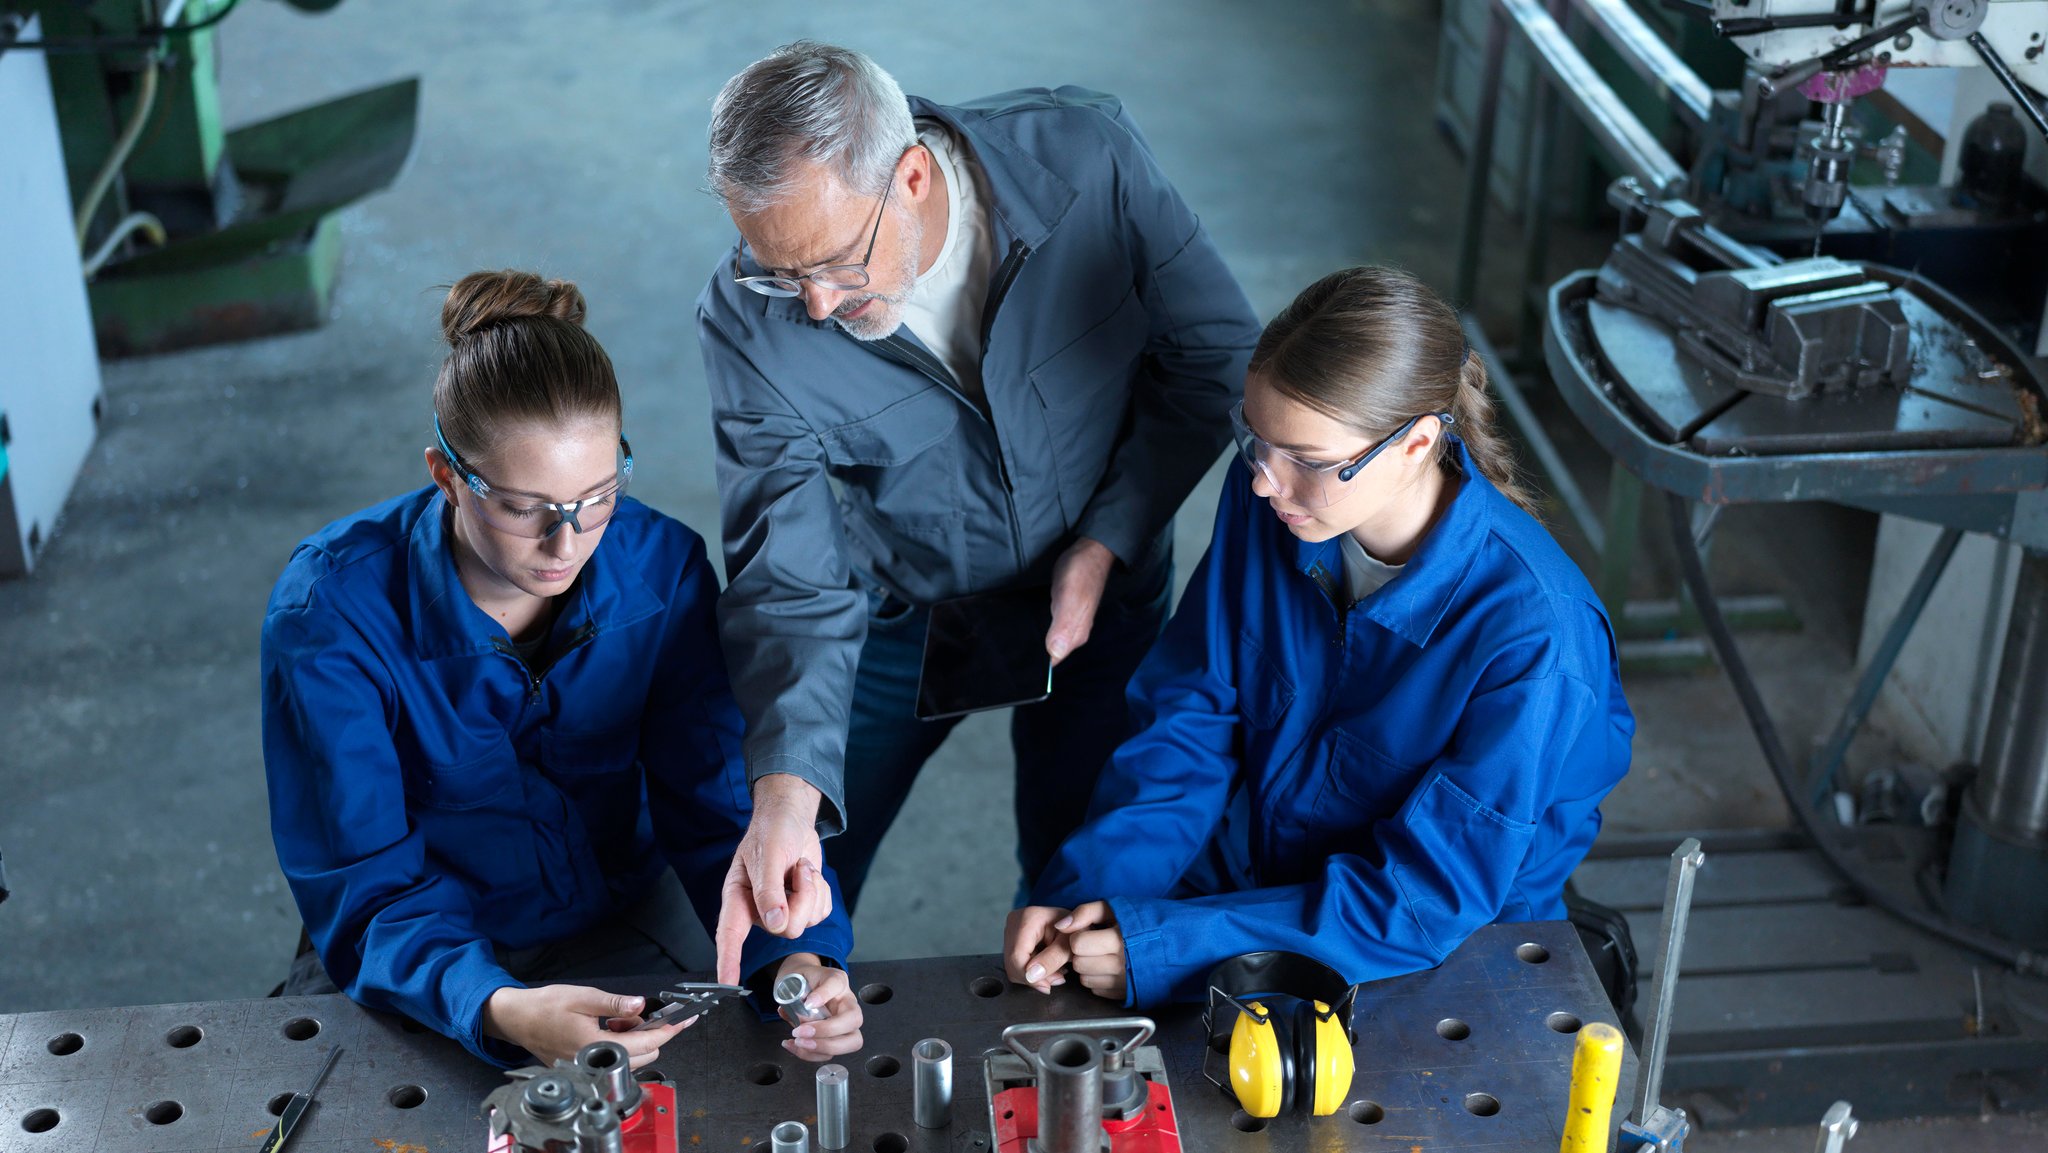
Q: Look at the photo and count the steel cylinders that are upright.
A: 3